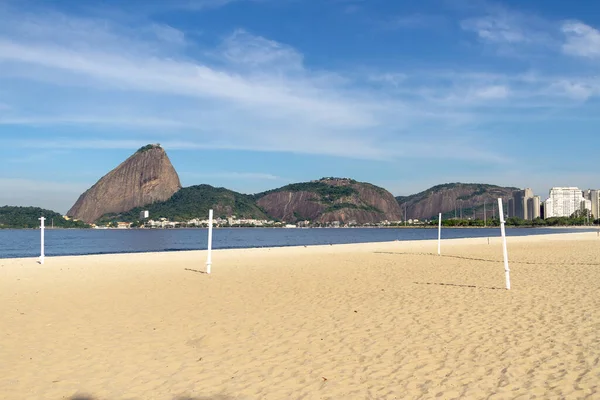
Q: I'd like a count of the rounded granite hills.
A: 3